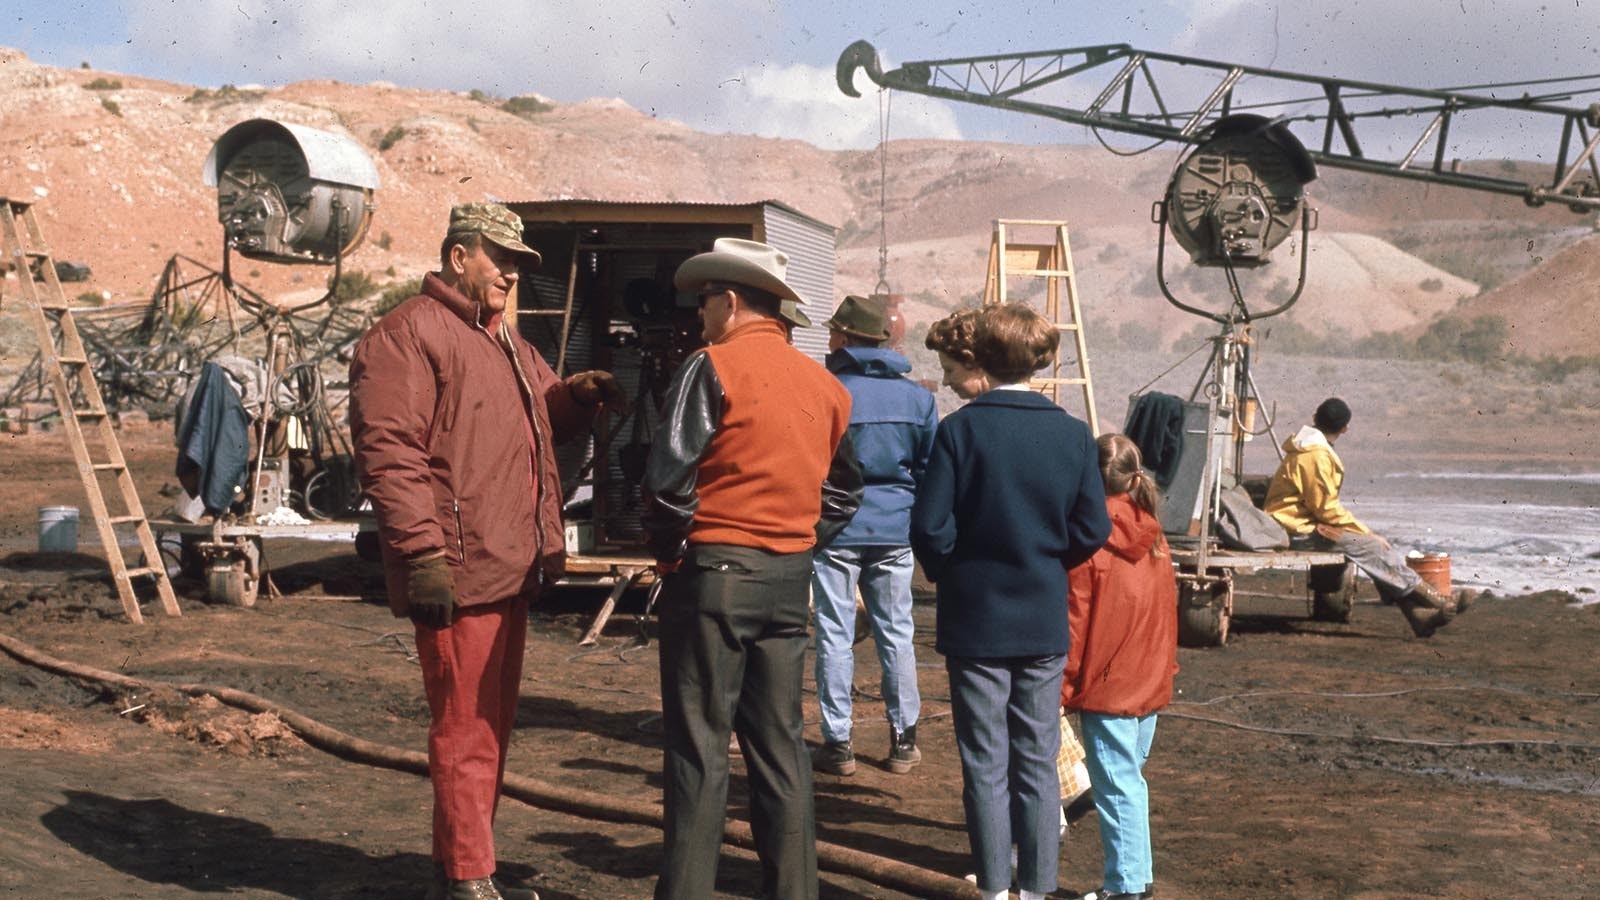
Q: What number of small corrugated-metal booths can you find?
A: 1